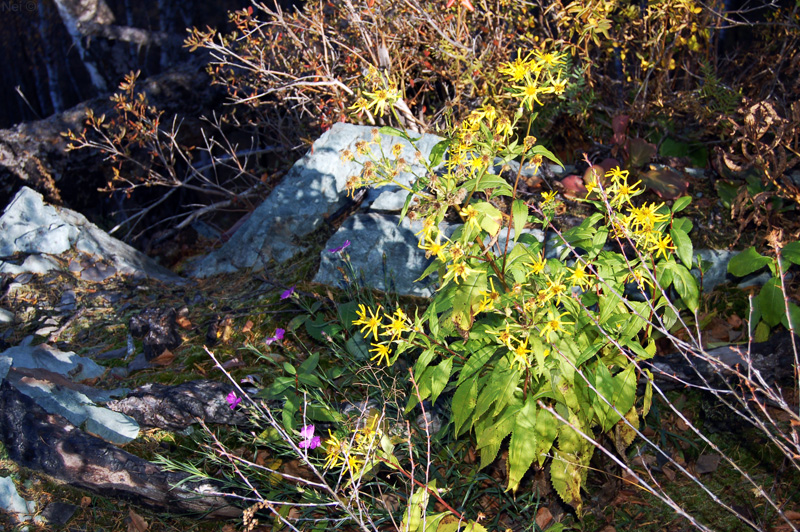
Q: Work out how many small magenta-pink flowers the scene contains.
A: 5